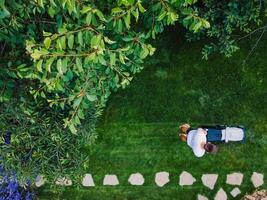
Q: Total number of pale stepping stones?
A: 13